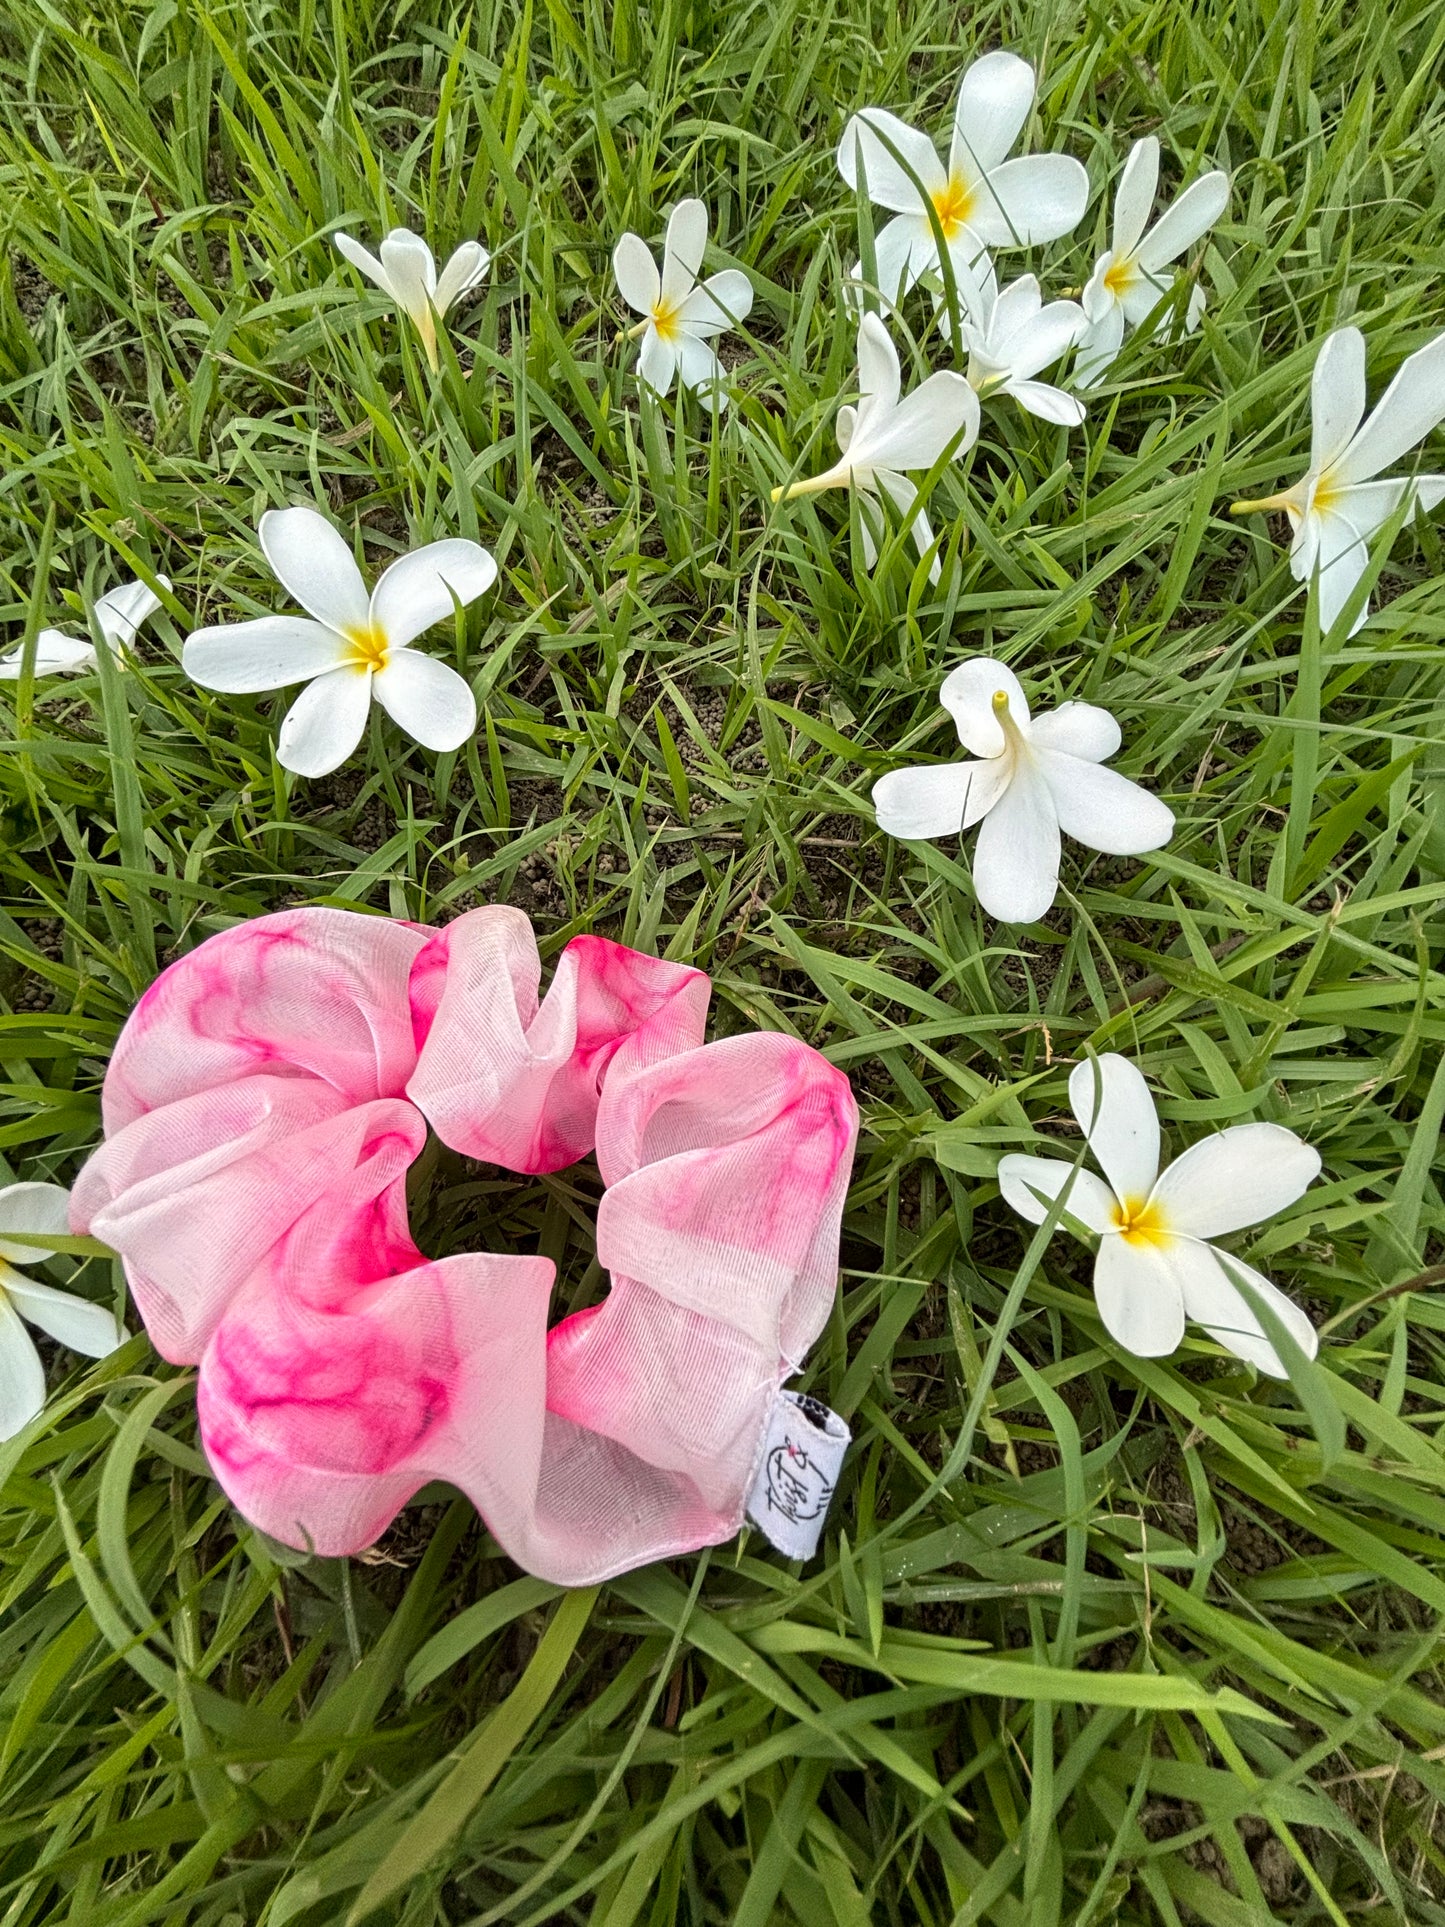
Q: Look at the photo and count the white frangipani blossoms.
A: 12